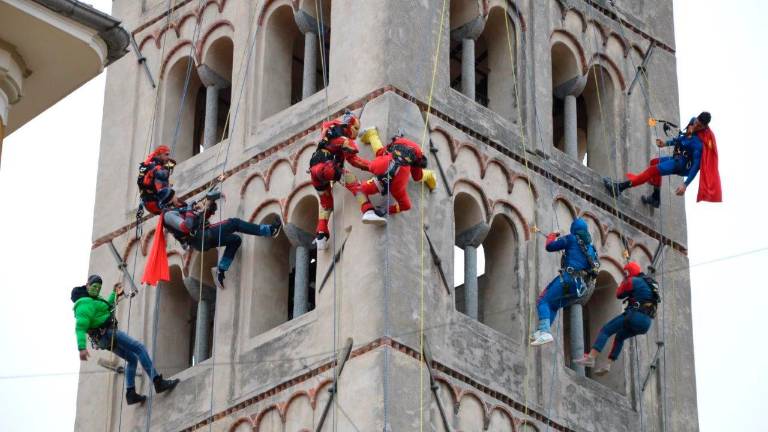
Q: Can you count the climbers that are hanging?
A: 8